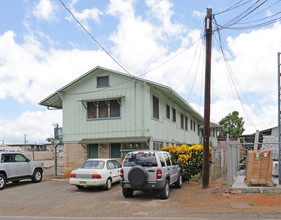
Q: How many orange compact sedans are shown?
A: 0